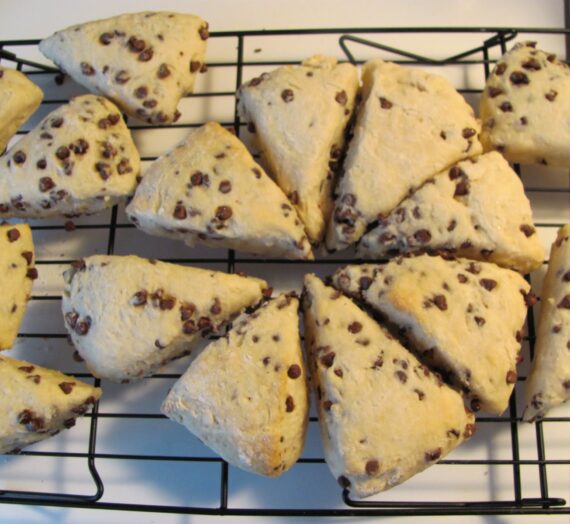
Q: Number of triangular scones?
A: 15